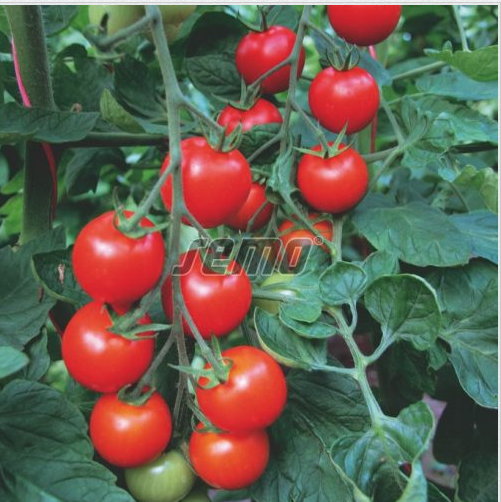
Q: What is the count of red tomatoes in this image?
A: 14